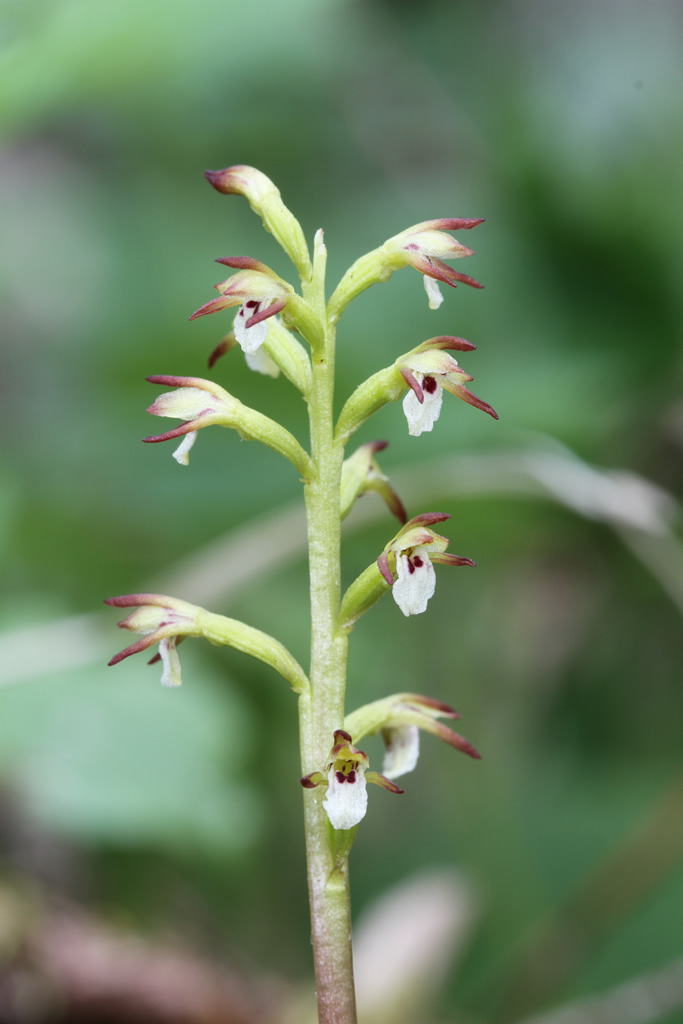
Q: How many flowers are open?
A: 10